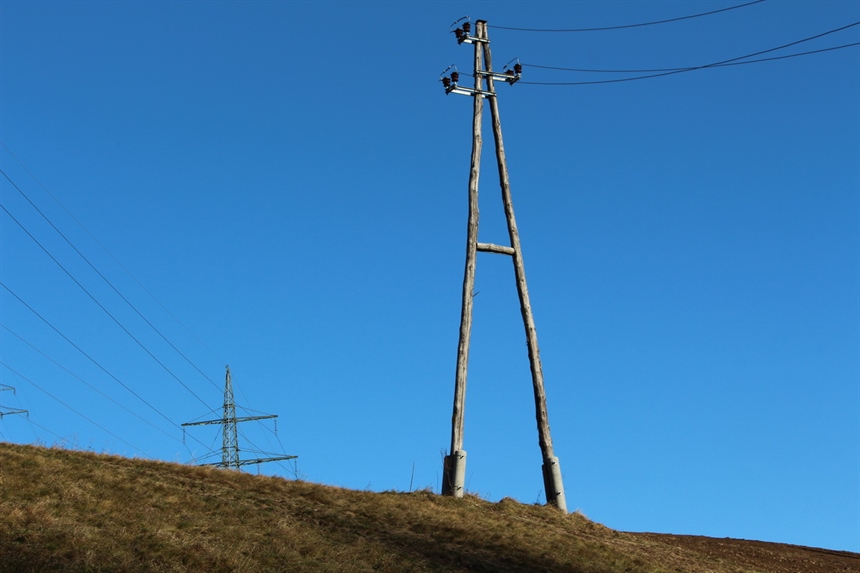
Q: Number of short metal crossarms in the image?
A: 3